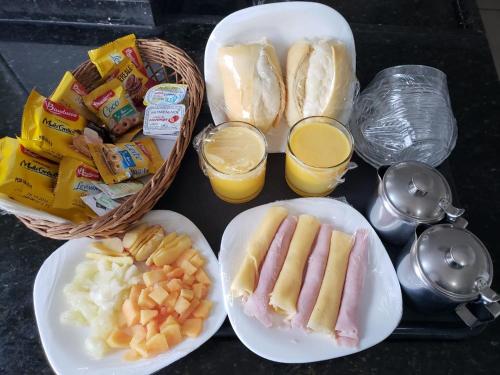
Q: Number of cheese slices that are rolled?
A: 3